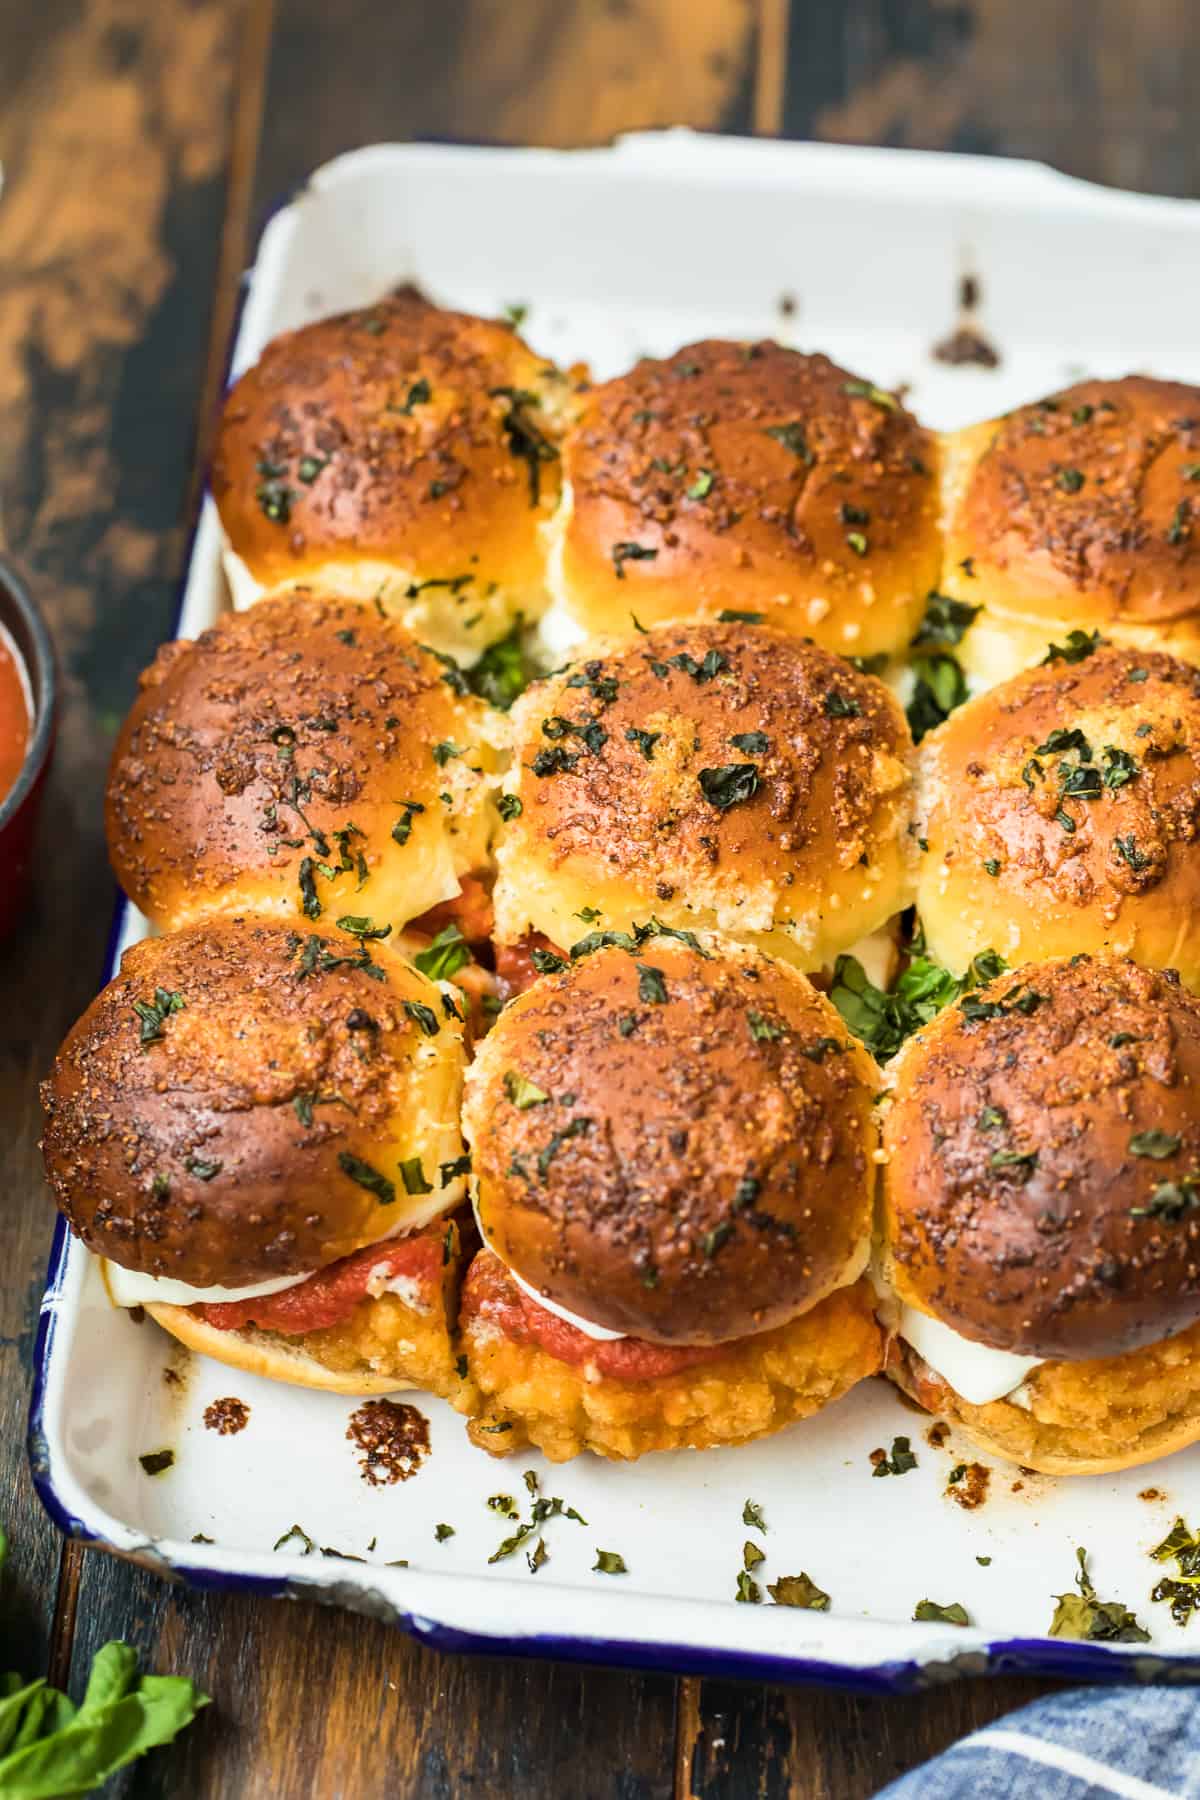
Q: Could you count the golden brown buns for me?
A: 9